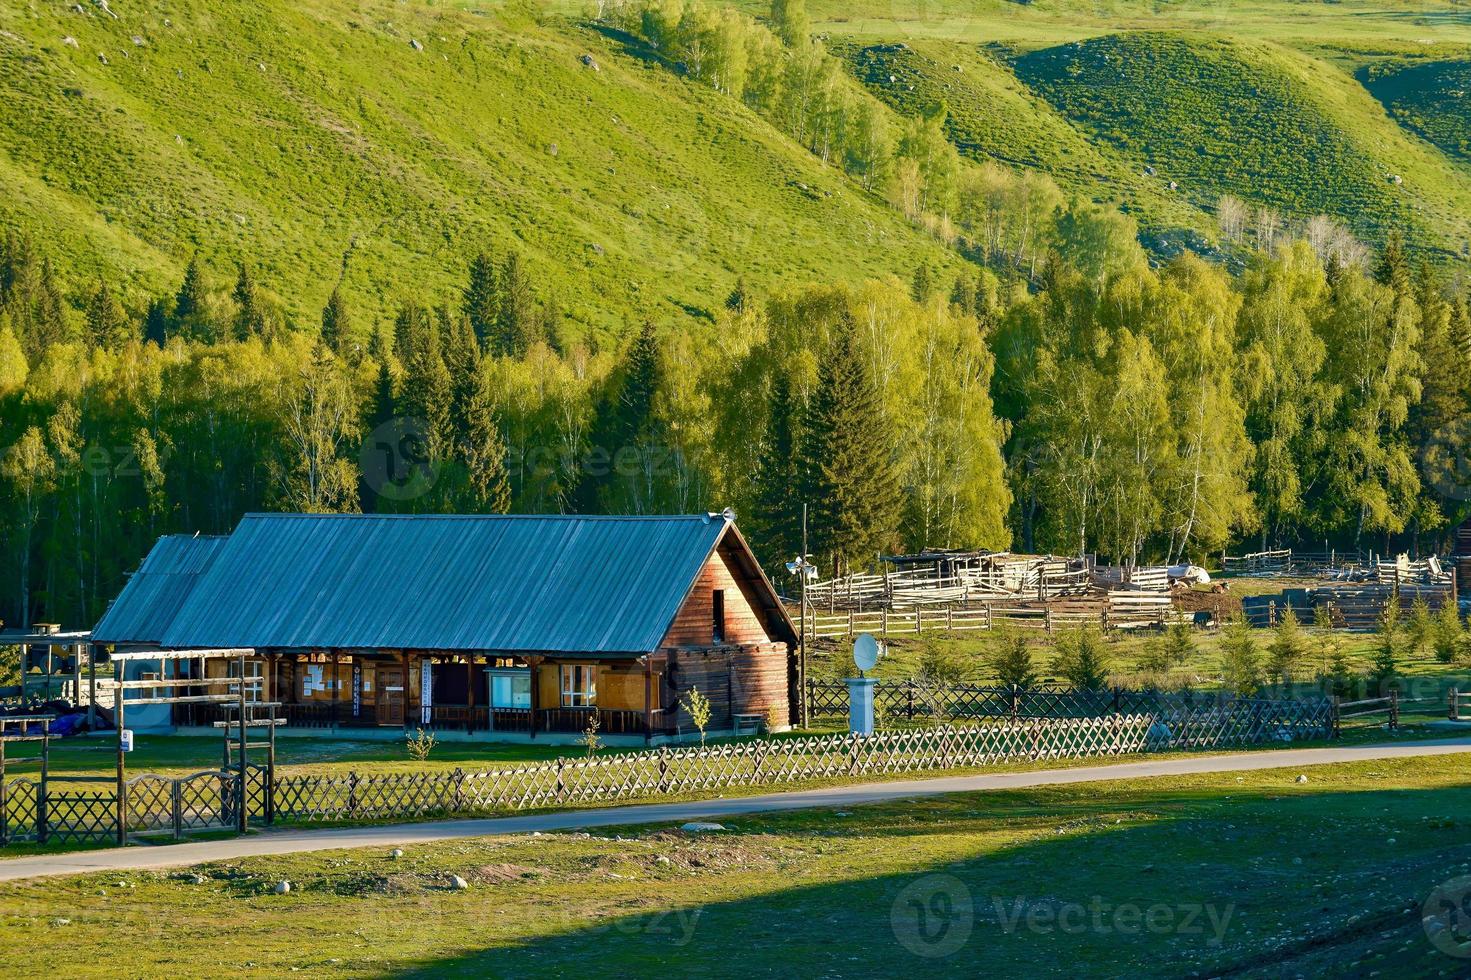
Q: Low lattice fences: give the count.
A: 2